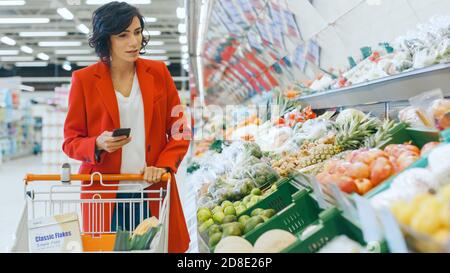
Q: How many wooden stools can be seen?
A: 0